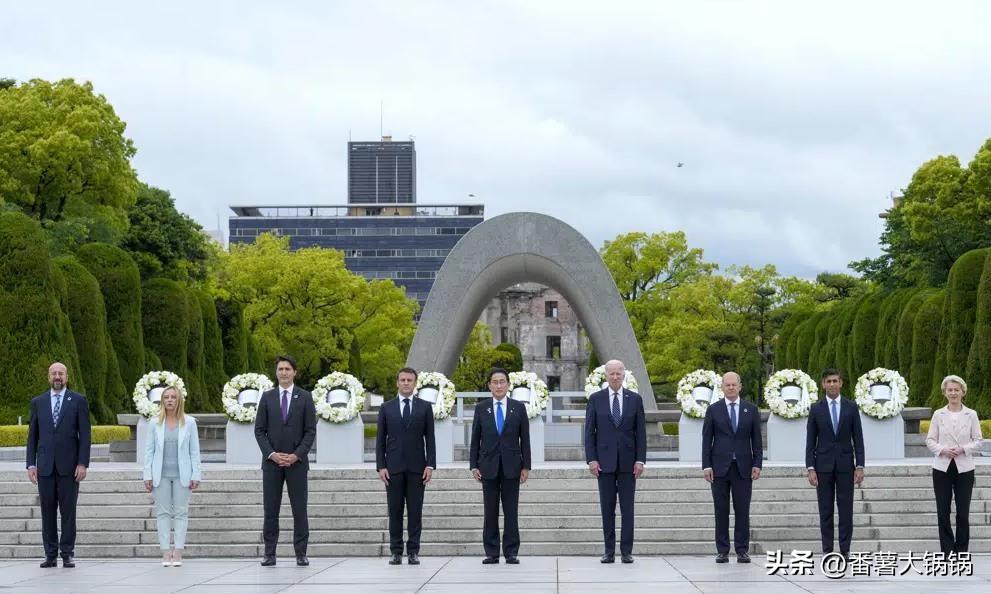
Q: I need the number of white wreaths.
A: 9